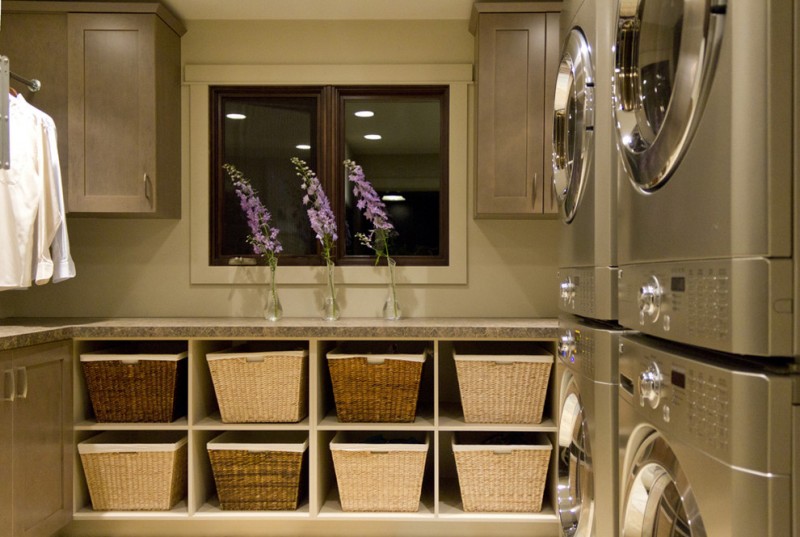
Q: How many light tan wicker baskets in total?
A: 5